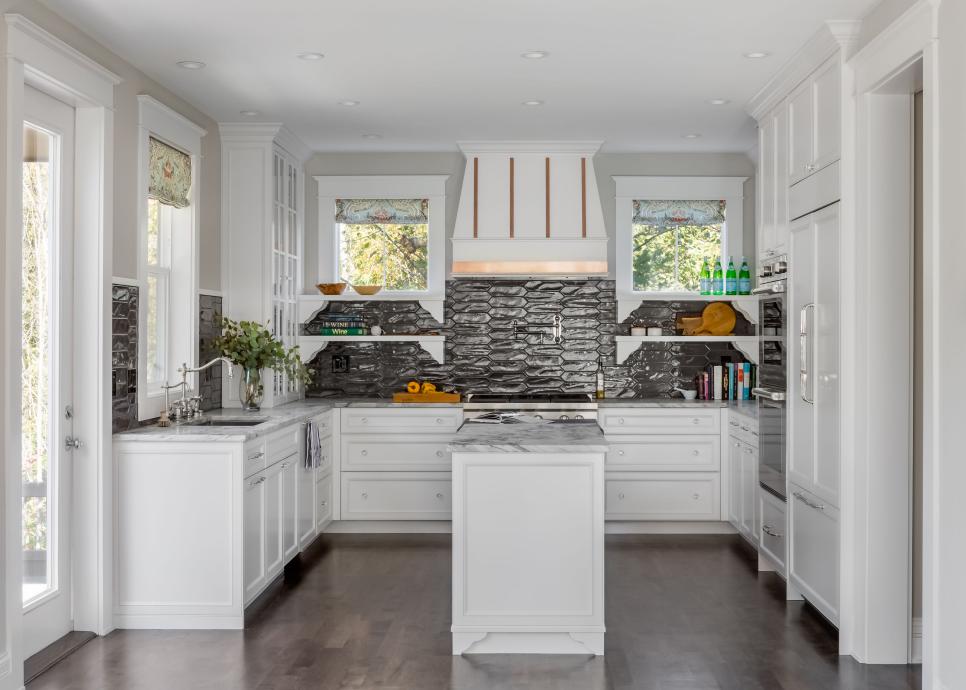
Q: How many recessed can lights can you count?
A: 10